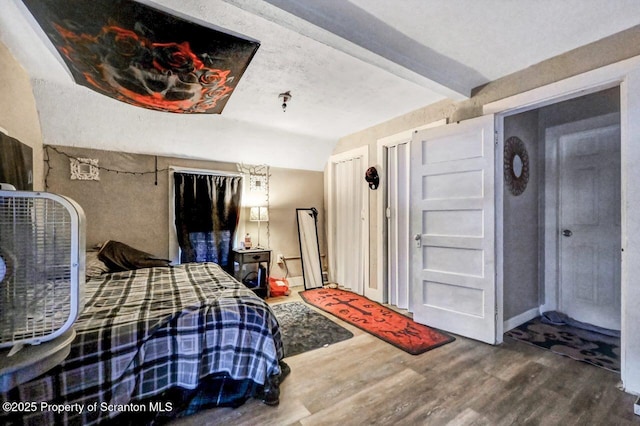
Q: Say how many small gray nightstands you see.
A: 1